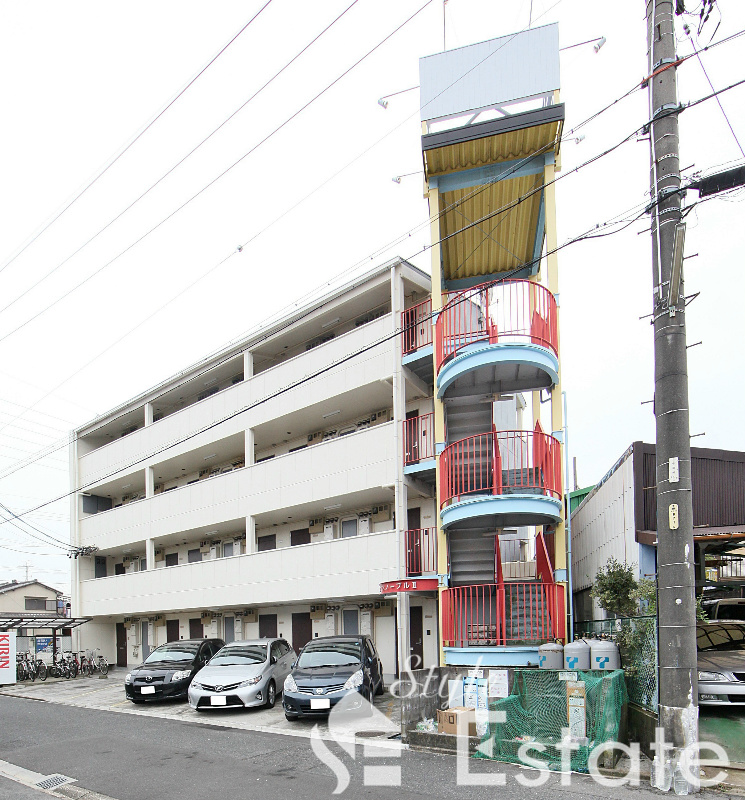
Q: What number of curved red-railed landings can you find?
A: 3